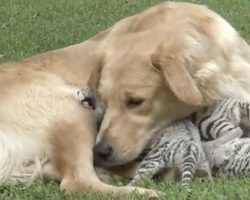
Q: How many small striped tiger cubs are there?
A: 3